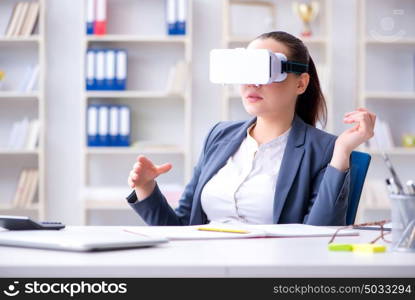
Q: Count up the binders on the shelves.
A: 12